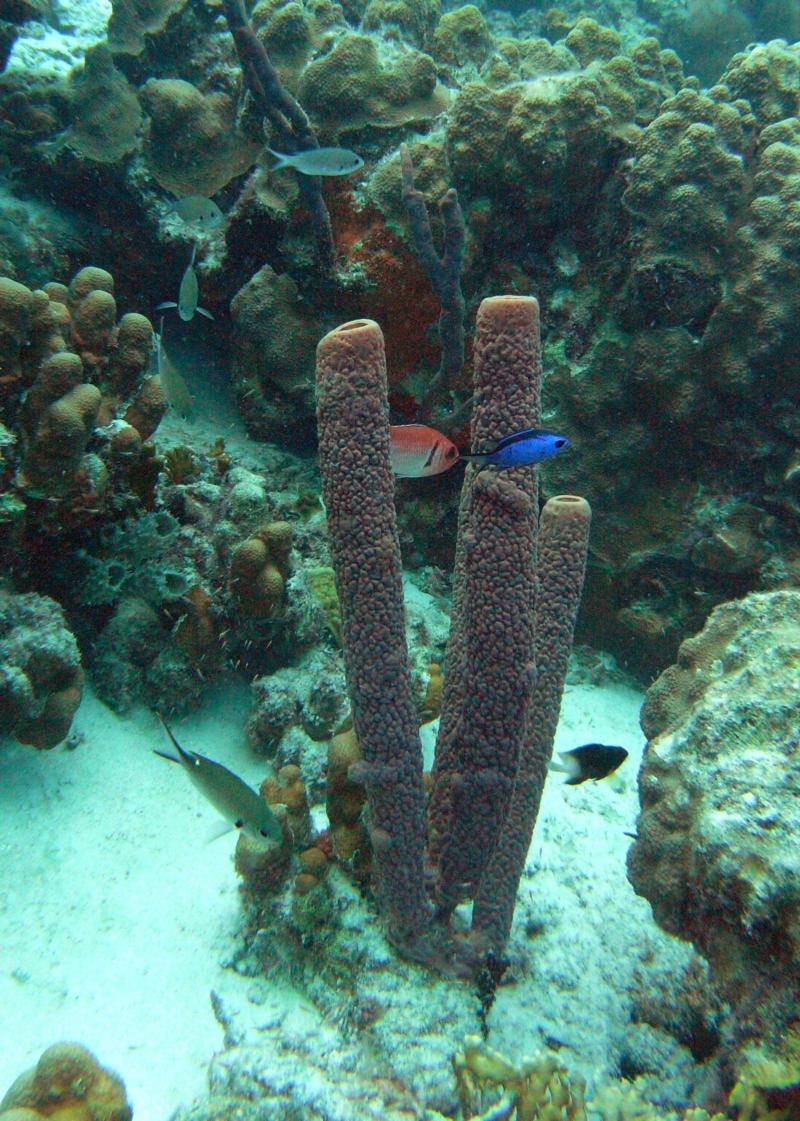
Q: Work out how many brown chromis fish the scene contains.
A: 5